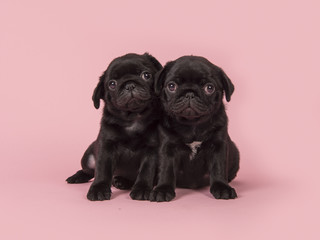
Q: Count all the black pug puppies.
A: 2